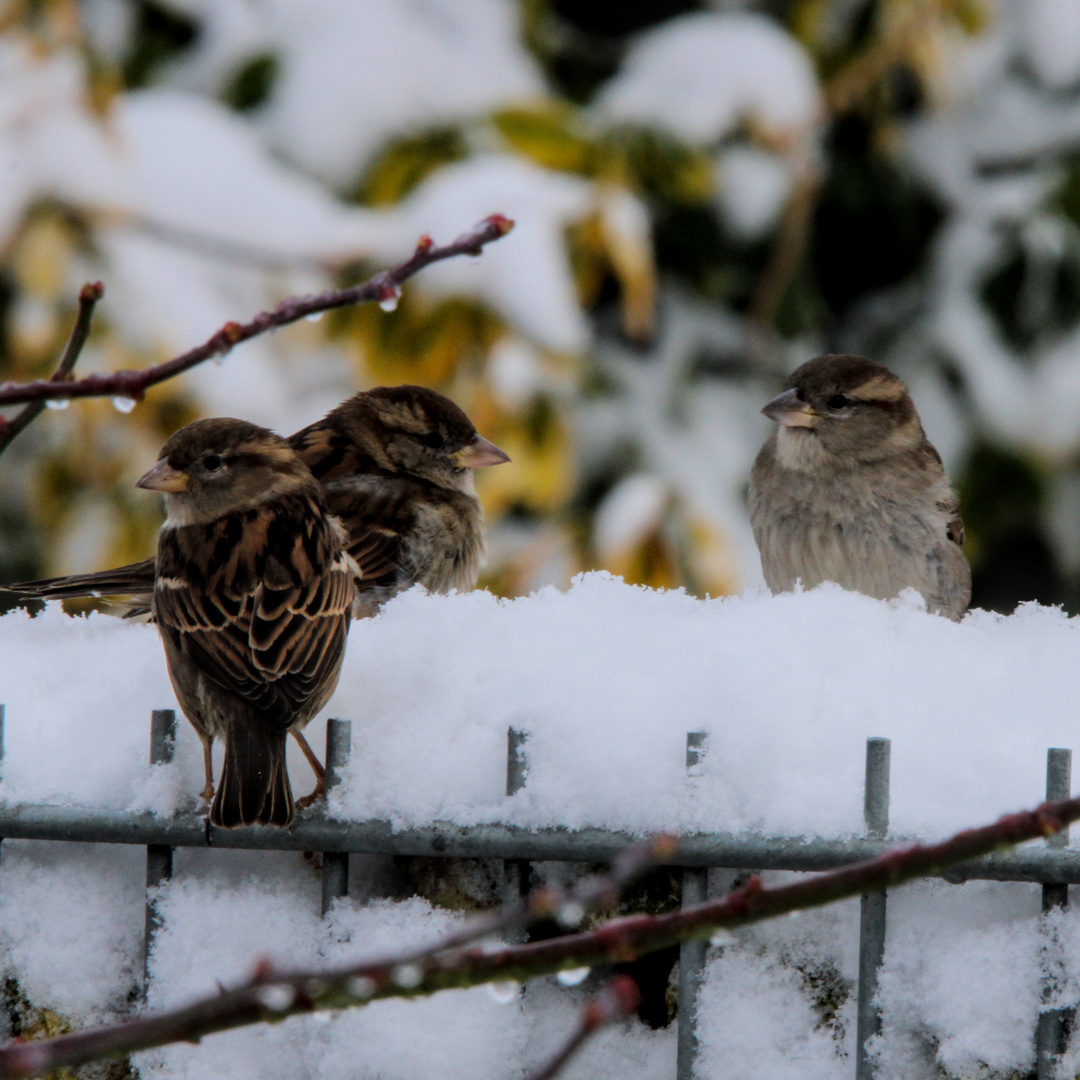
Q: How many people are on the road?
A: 0